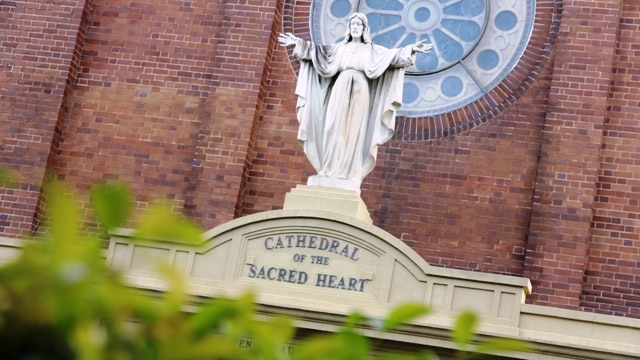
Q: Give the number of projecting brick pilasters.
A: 3